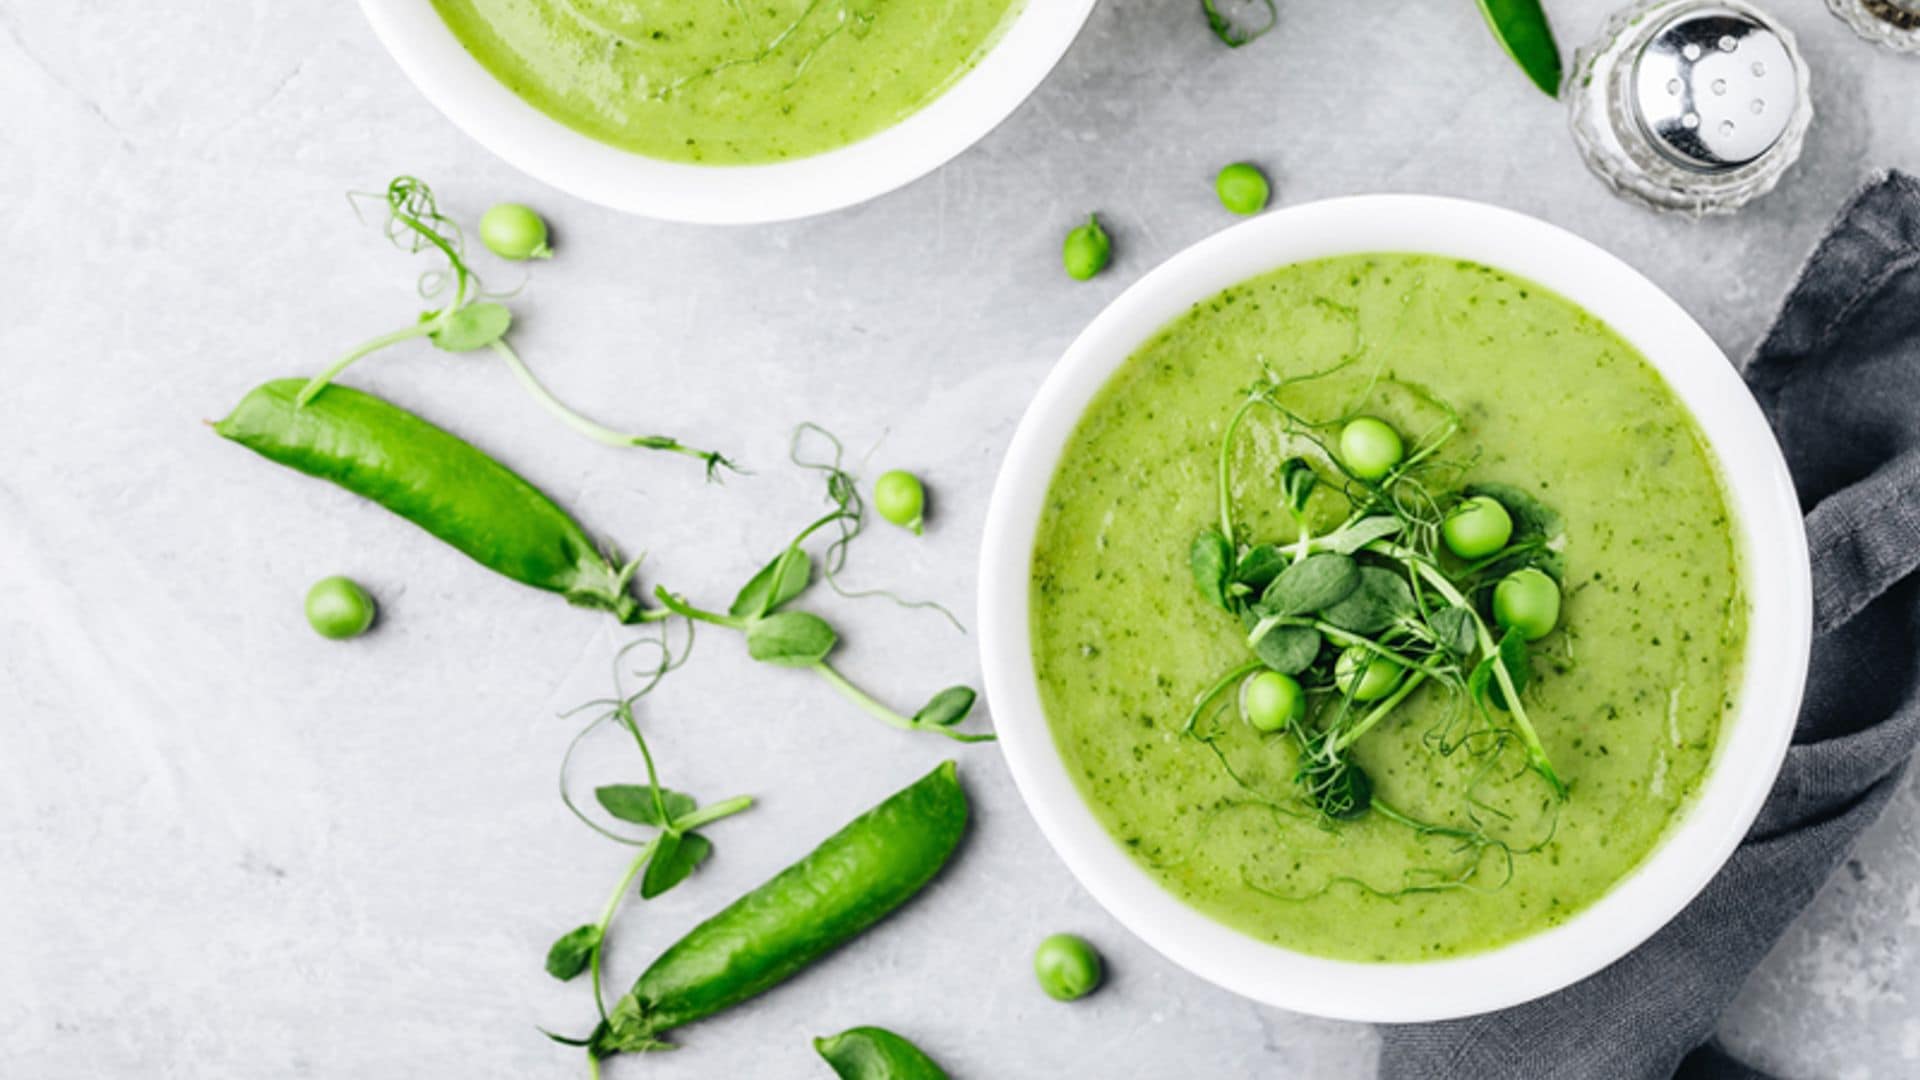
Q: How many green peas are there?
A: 11